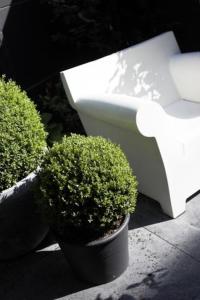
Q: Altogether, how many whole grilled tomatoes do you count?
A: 0